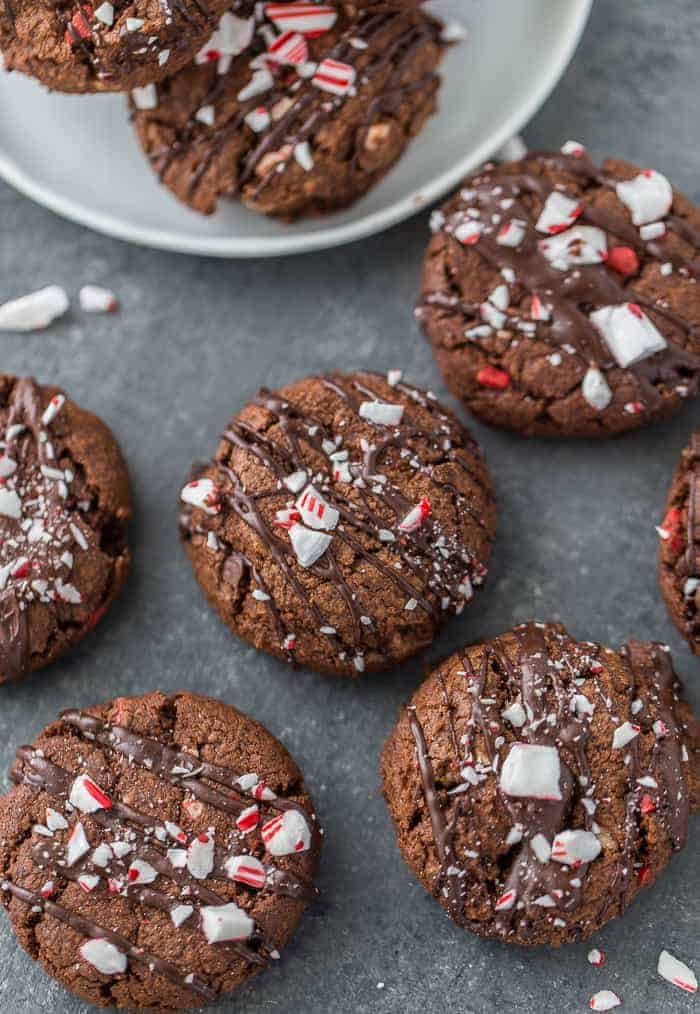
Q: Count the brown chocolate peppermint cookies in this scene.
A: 8